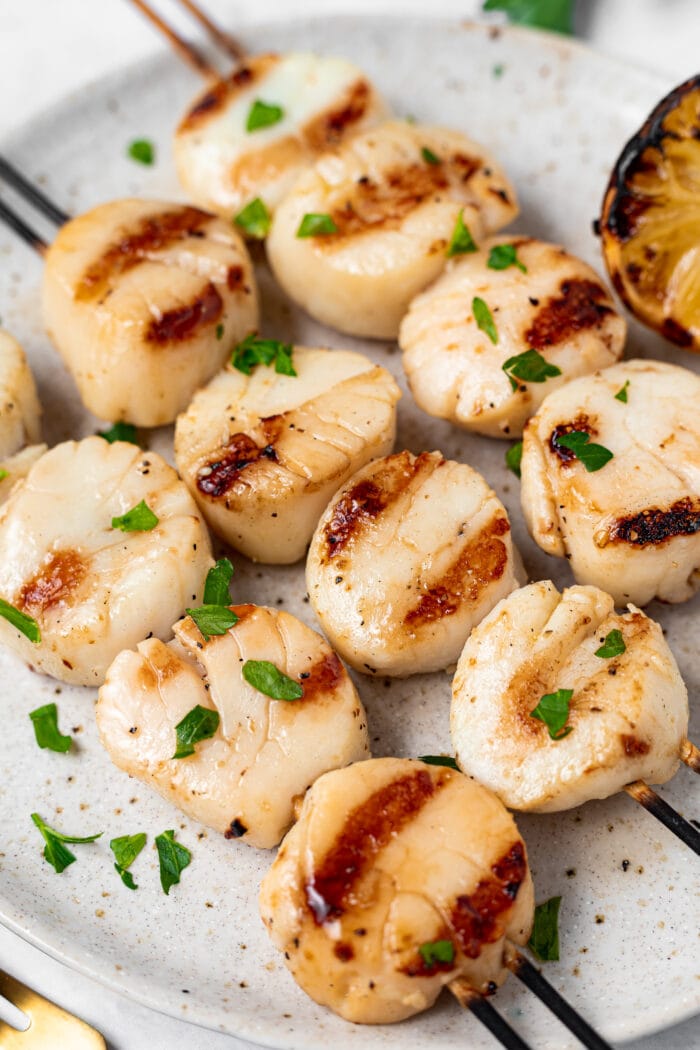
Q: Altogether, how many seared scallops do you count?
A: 12